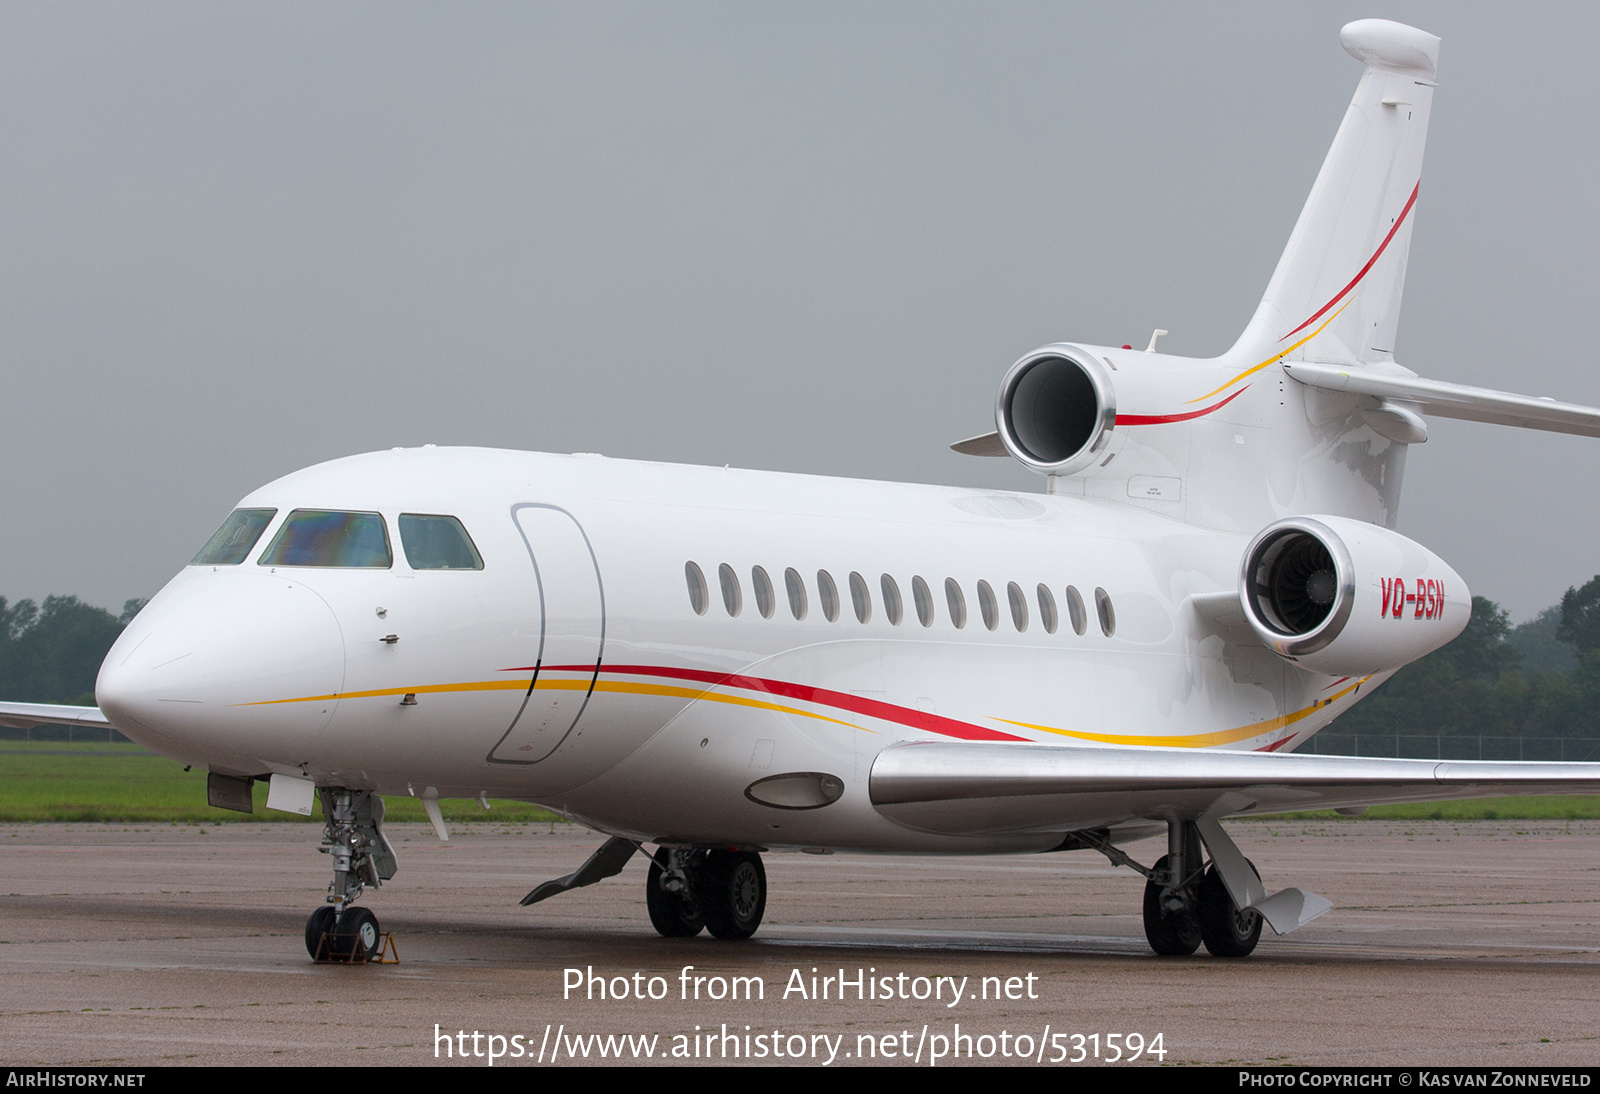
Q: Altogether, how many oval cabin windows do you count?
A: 14